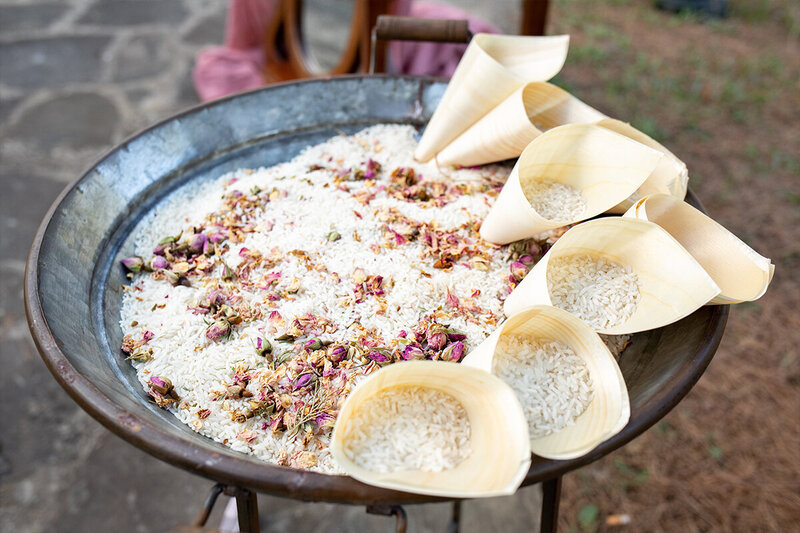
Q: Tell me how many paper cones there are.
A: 8